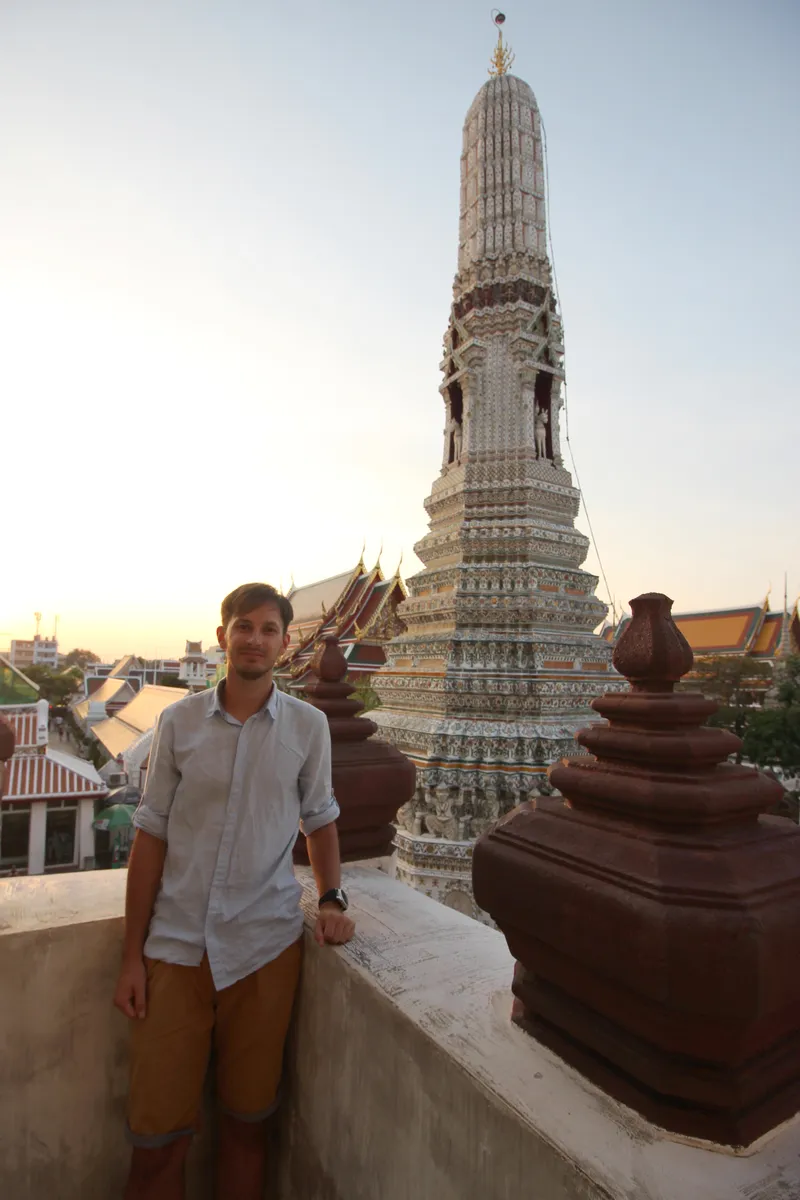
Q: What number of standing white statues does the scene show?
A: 2